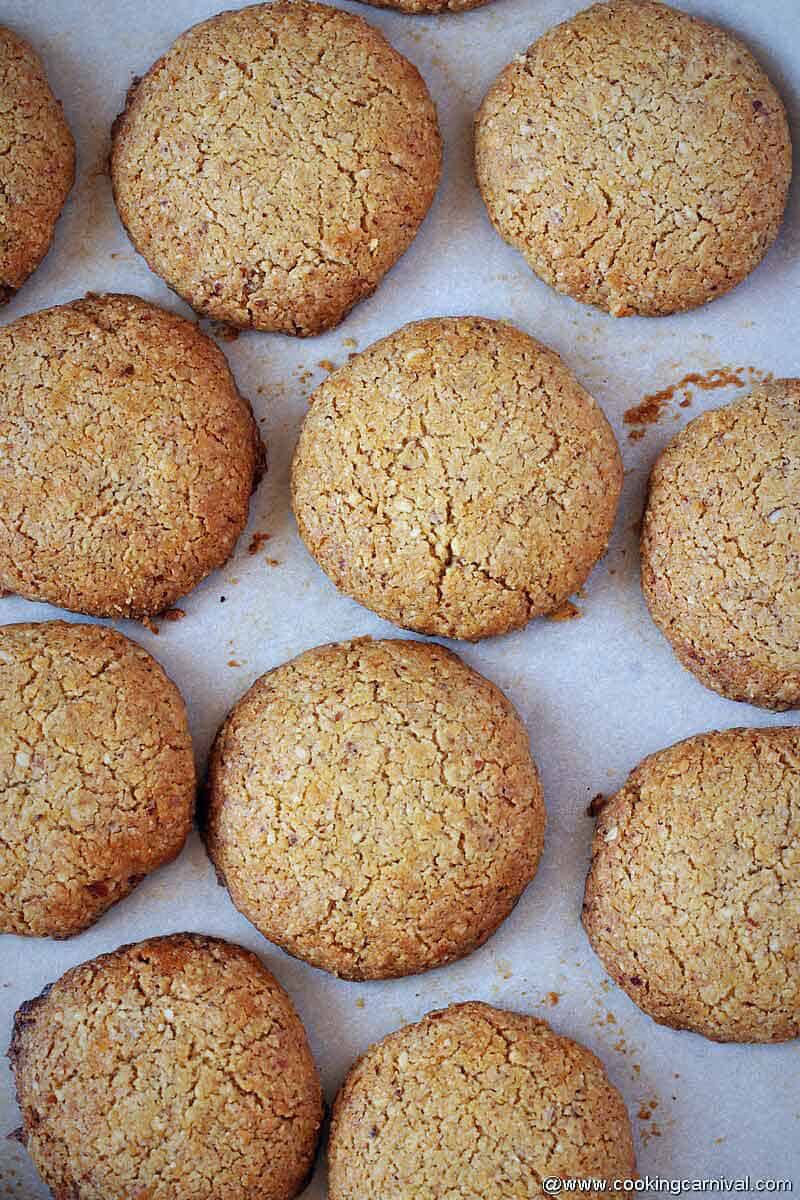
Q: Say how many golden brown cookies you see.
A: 12